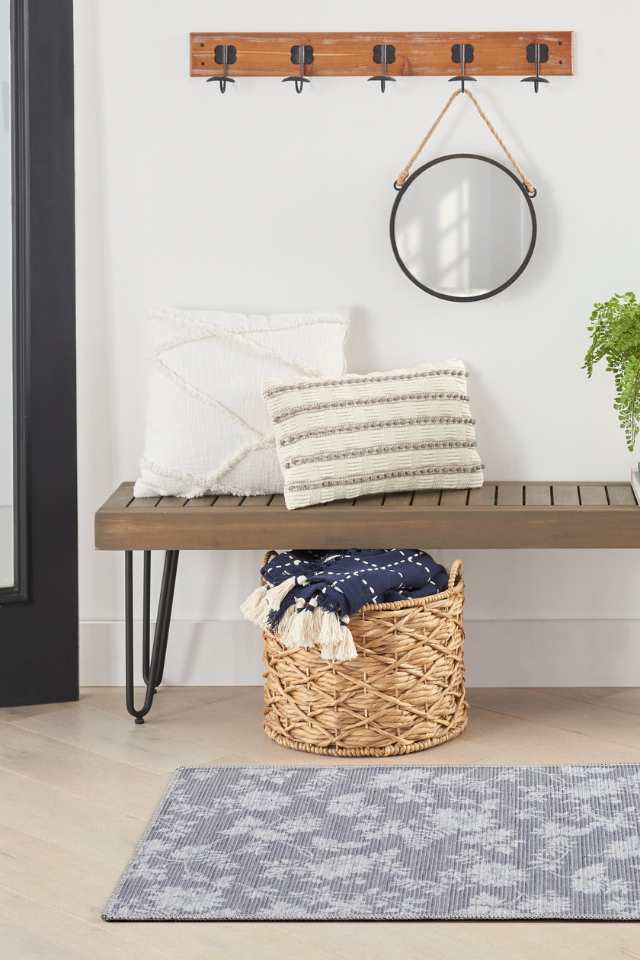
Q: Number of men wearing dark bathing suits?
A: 0